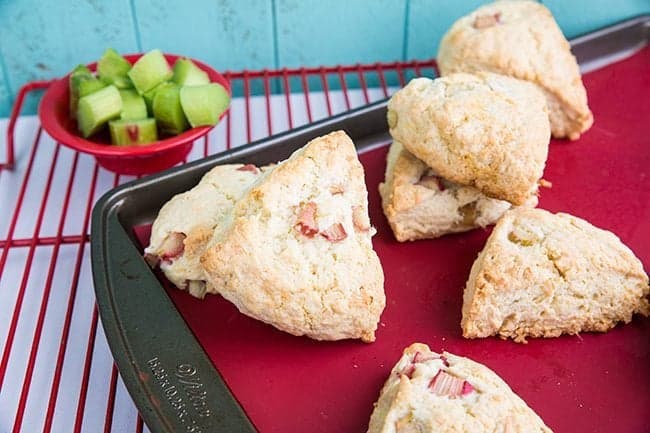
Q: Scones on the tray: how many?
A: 7